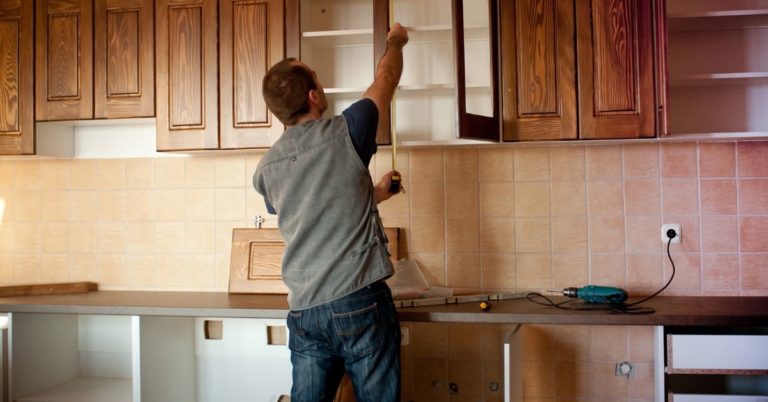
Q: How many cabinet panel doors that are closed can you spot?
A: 7